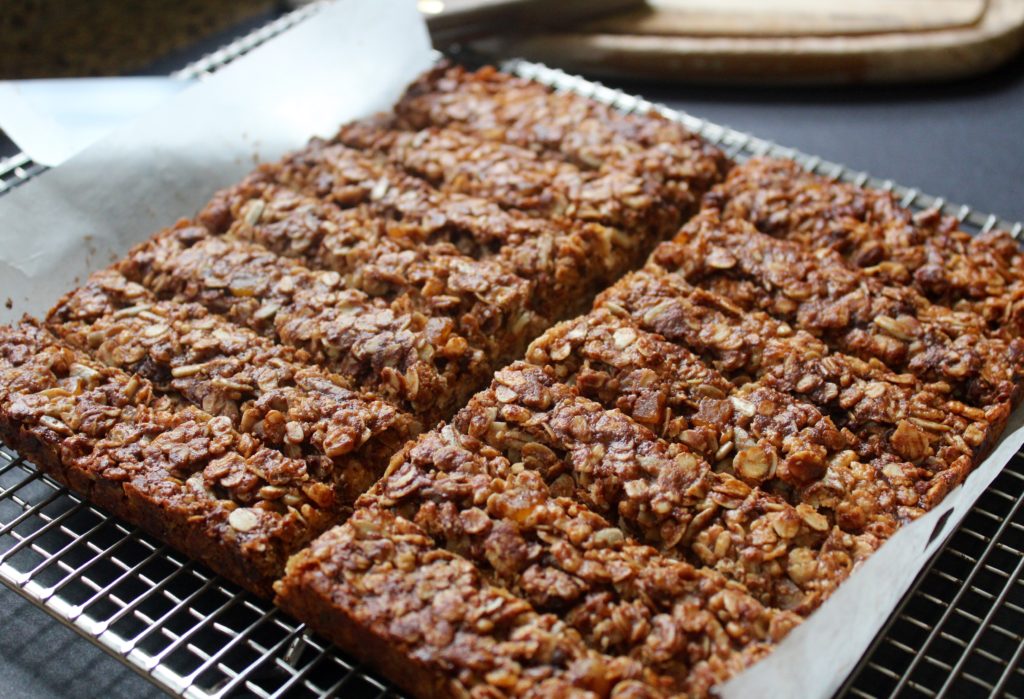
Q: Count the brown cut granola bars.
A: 14